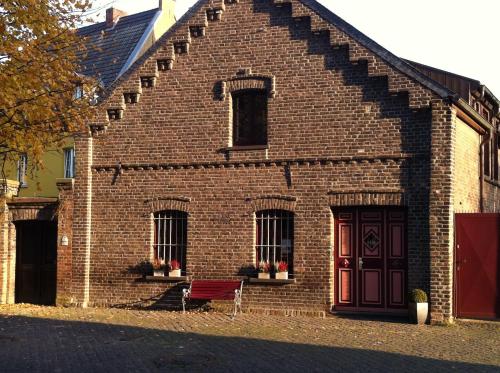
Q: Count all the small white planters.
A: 4